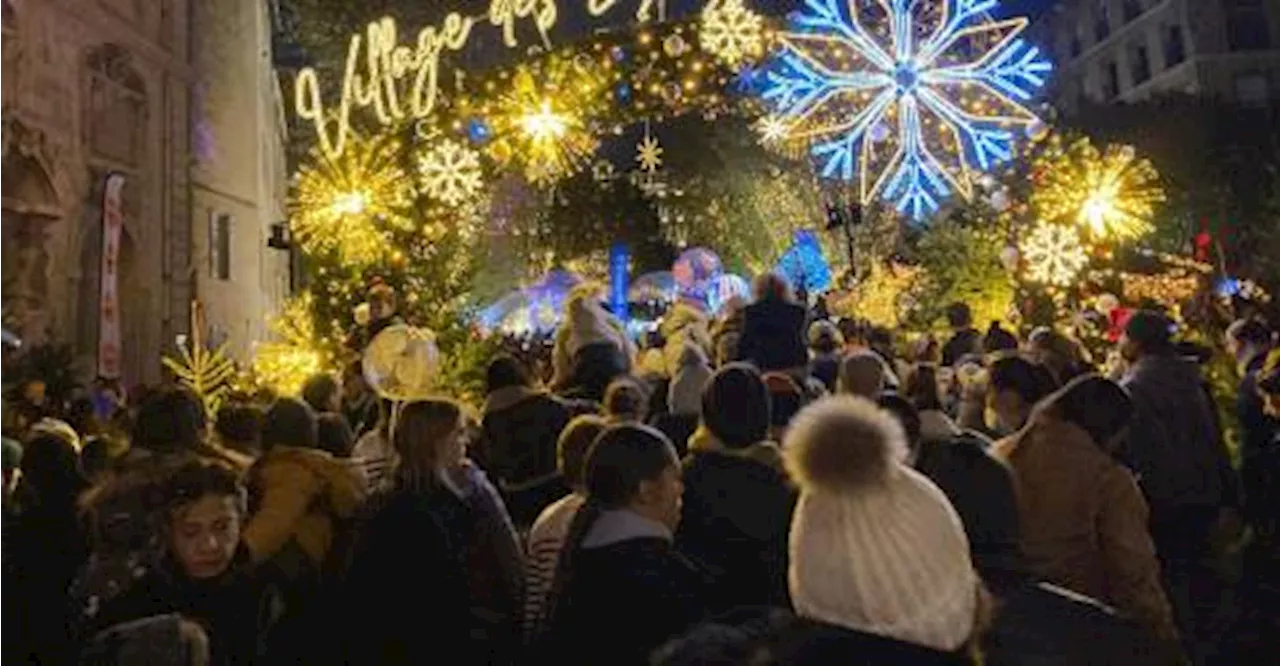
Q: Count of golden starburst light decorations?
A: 3